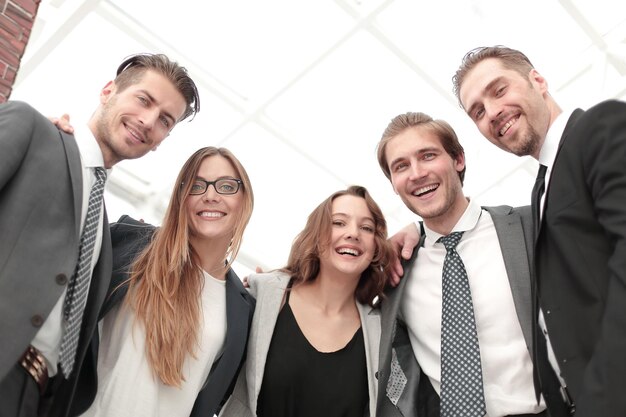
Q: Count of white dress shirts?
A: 3